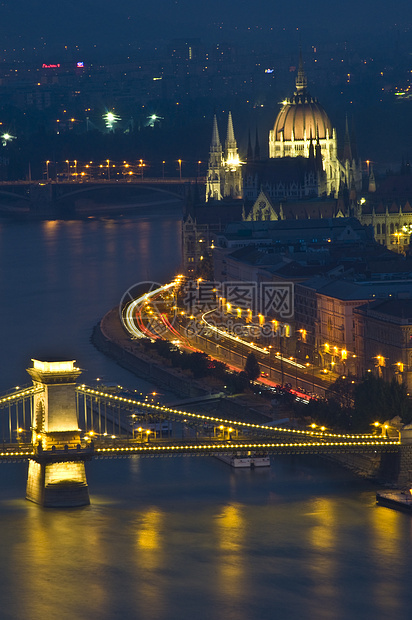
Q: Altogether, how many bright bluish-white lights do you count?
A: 3